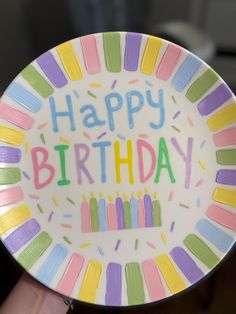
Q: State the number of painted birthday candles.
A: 10